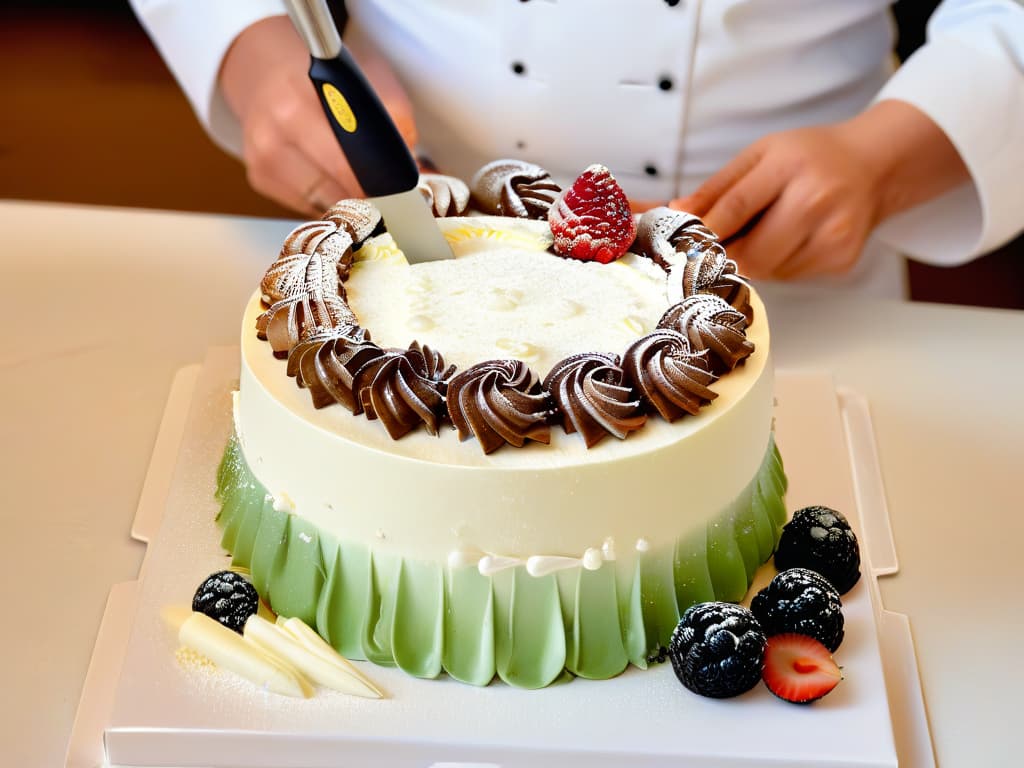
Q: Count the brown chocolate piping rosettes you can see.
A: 14